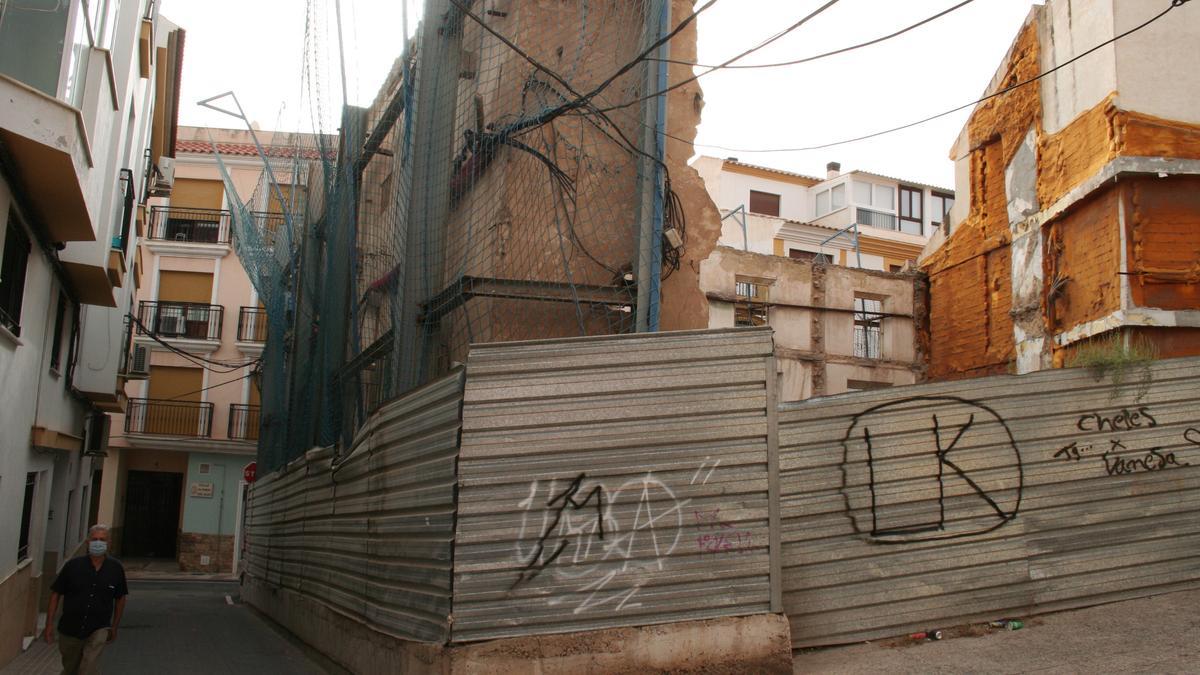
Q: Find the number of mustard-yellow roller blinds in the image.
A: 6